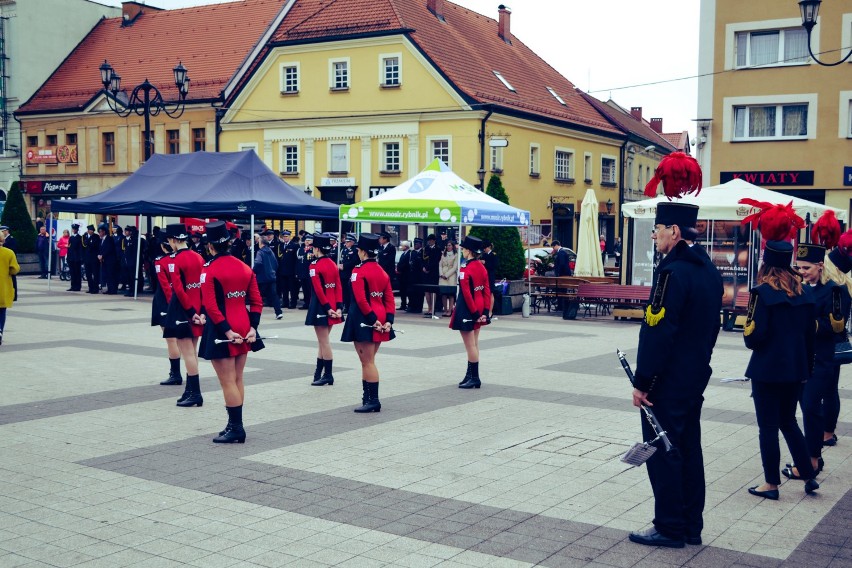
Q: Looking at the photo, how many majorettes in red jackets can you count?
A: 6